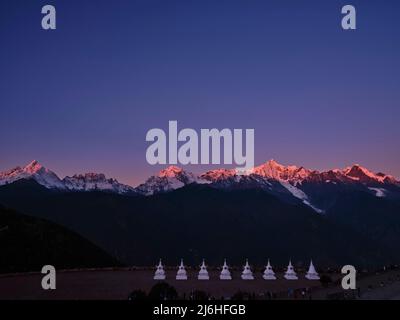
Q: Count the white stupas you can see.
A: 8